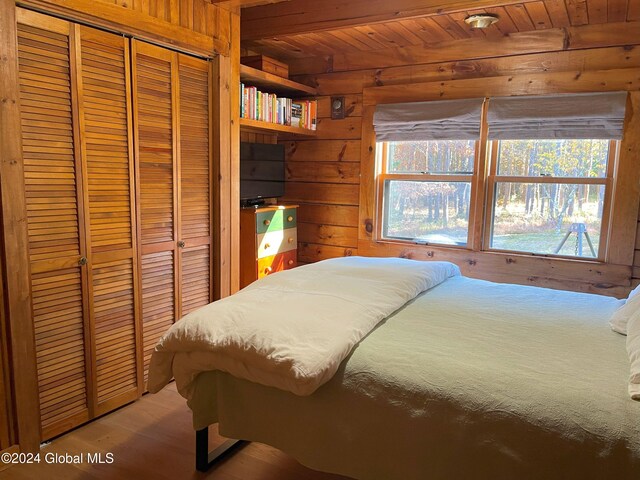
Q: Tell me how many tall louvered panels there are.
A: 4